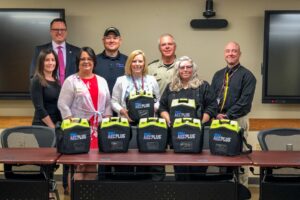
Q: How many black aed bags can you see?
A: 7